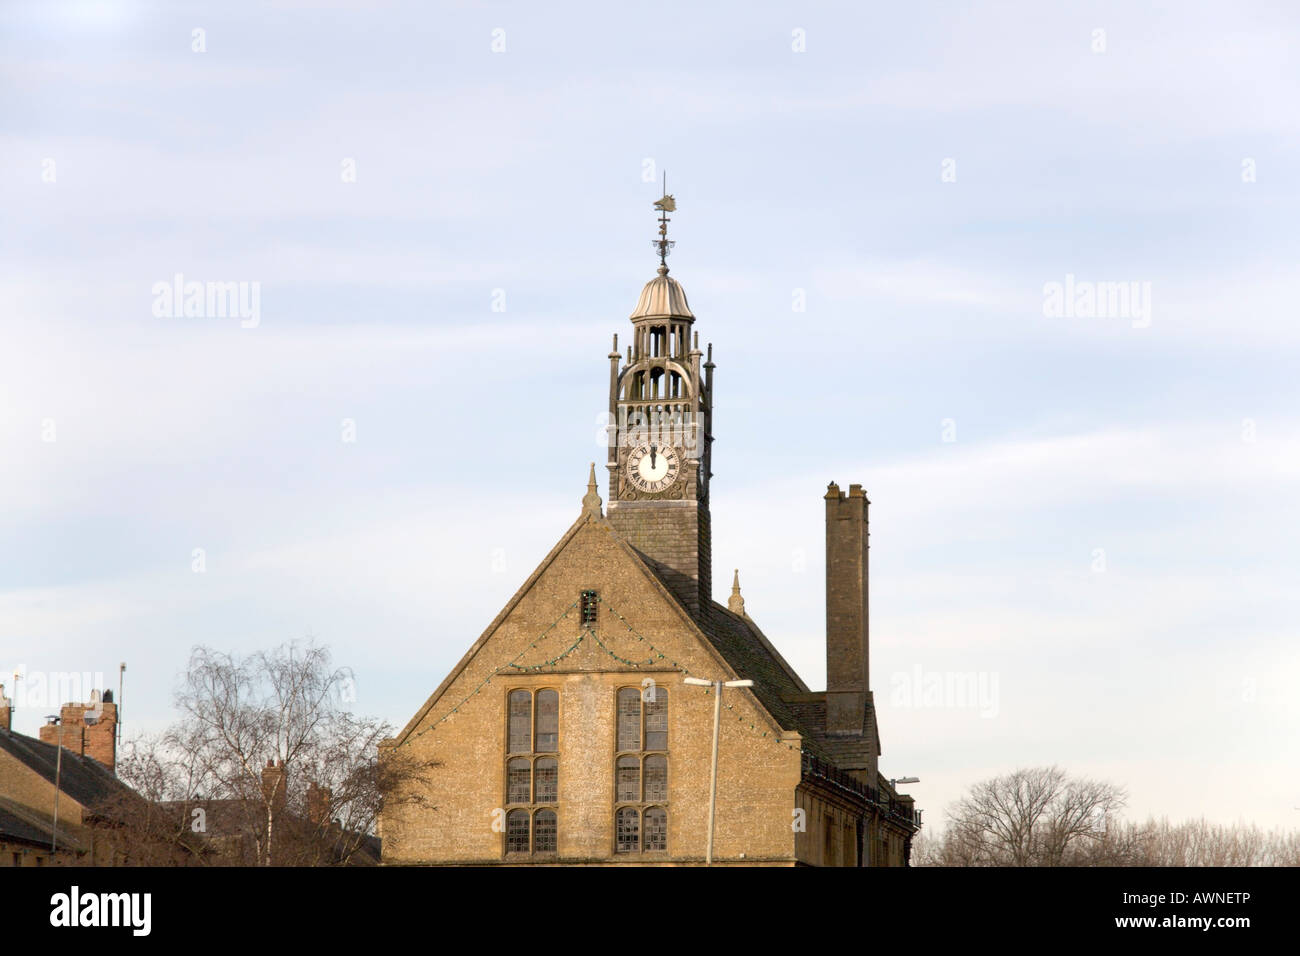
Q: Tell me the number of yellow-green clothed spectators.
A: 0